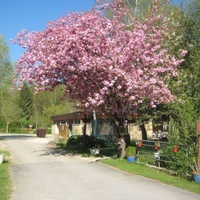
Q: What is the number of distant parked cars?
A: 0